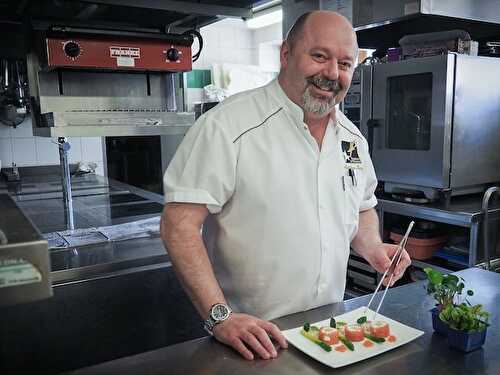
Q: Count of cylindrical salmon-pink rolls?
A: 3